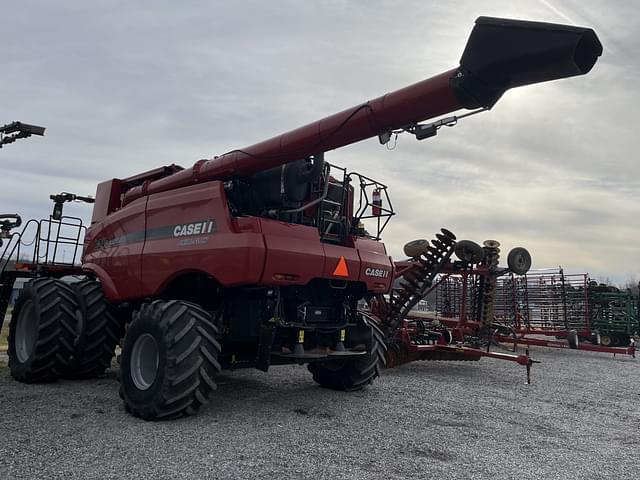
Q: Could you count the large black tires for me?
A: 4